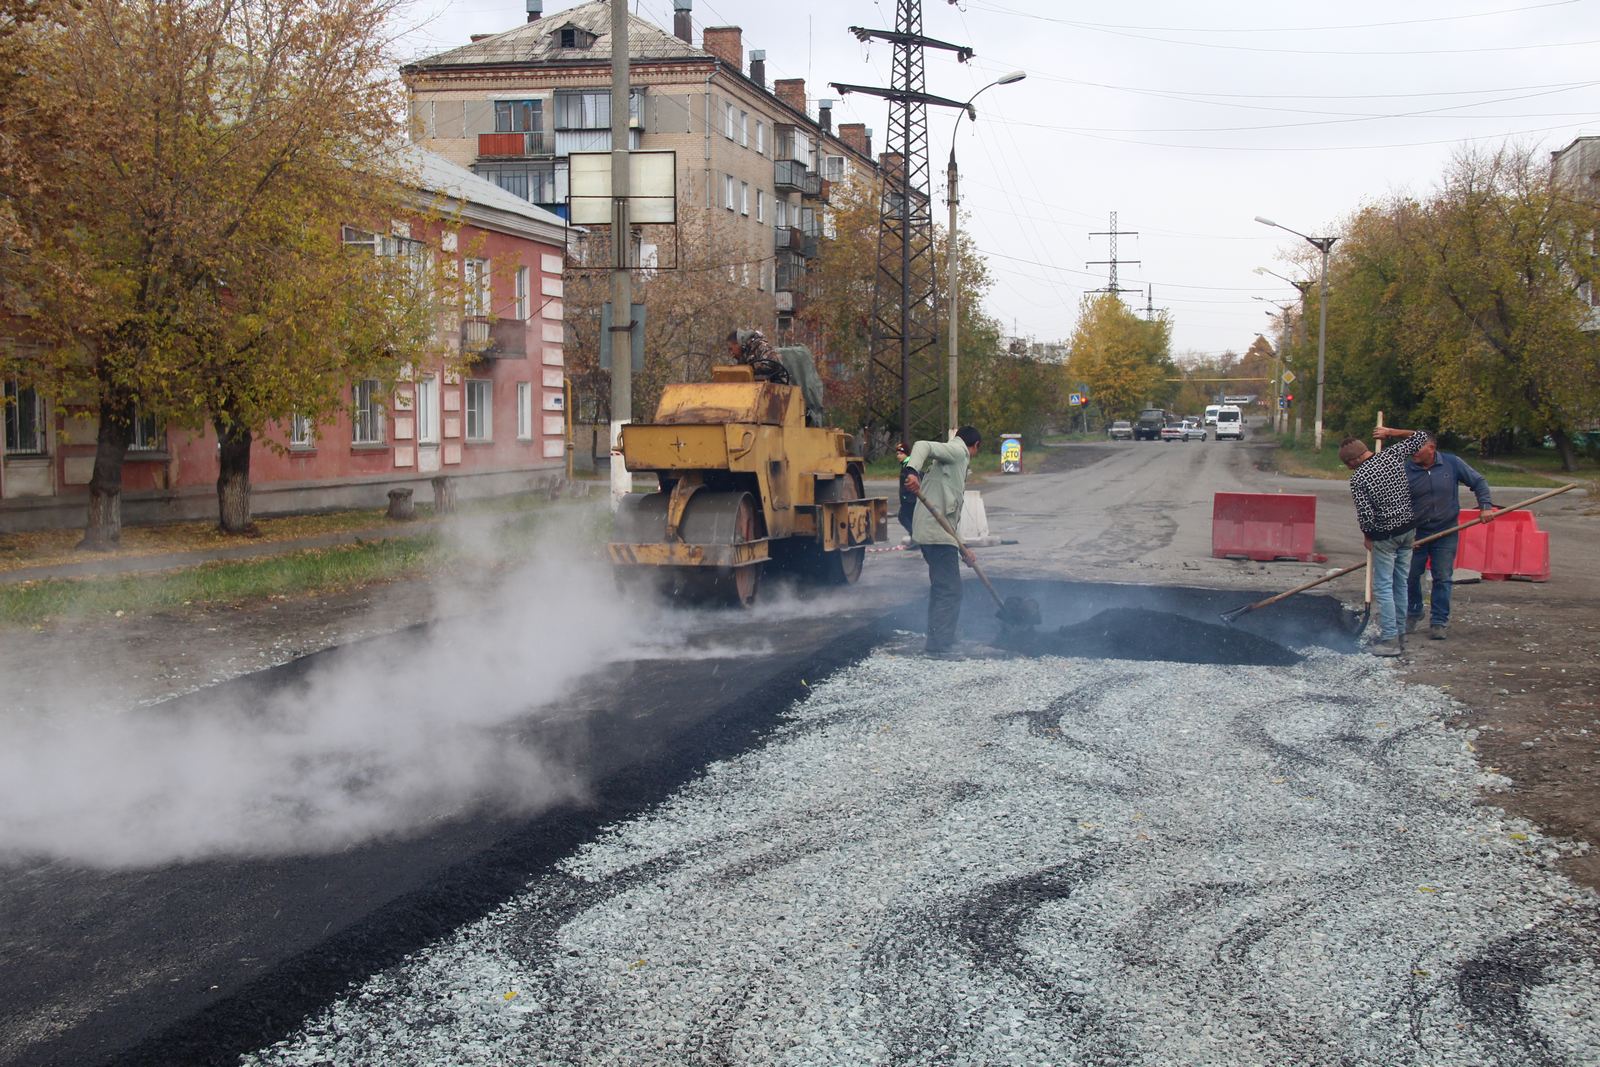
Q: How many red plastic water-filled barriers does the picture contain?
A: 2